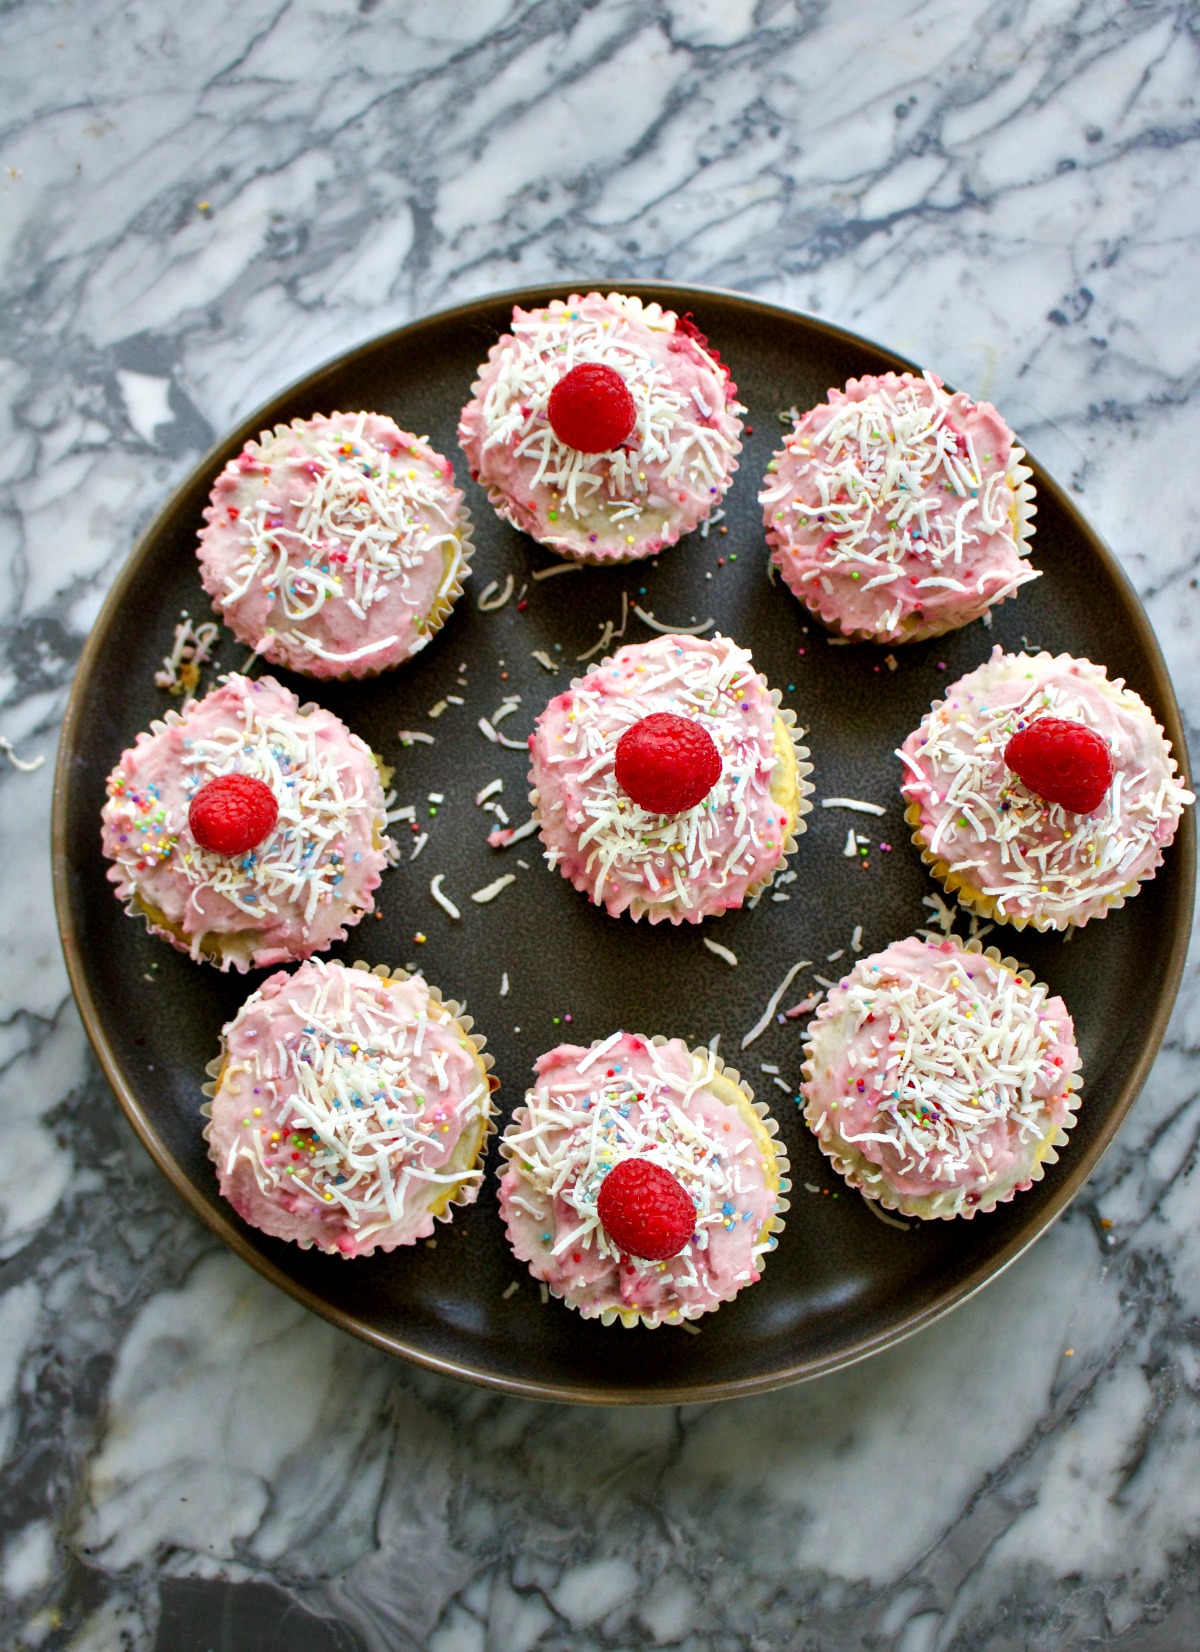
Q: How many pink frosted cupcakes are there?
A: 9